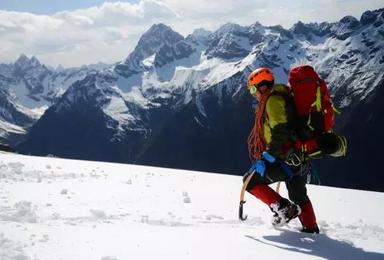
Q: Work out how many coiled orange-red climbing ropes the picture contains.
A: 1